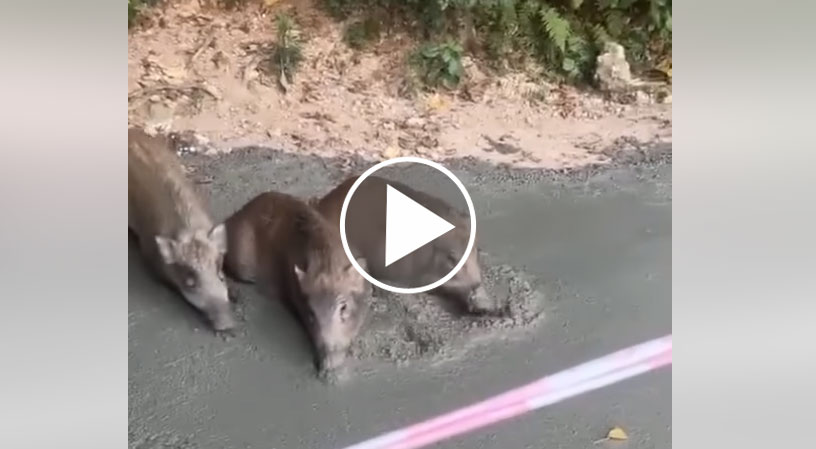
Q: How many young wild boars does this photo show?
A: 3